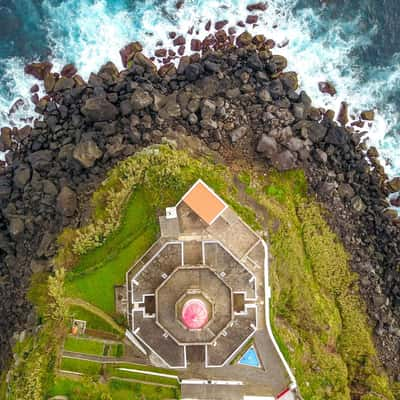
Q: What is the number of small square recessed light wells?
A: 2